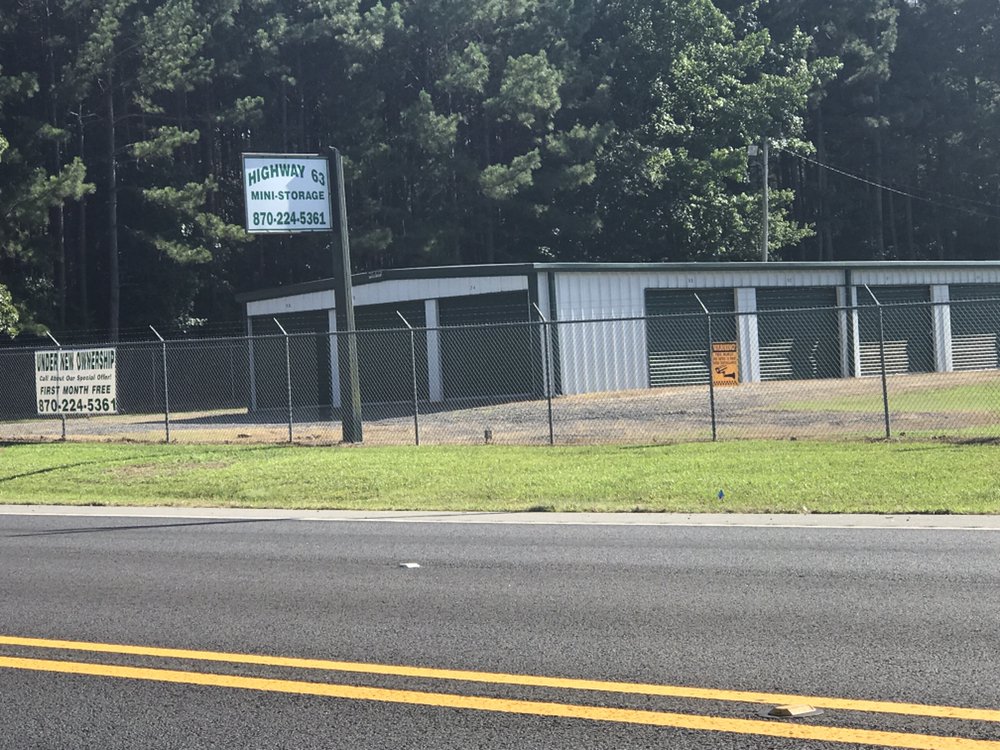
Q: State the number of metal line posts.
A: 7